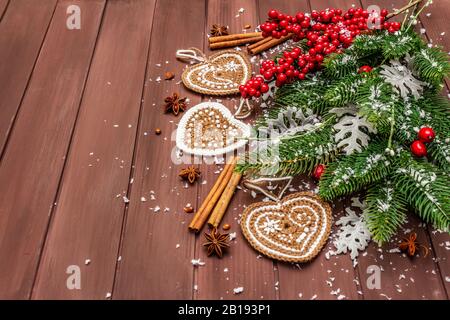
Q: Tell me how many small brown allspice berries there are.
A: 5